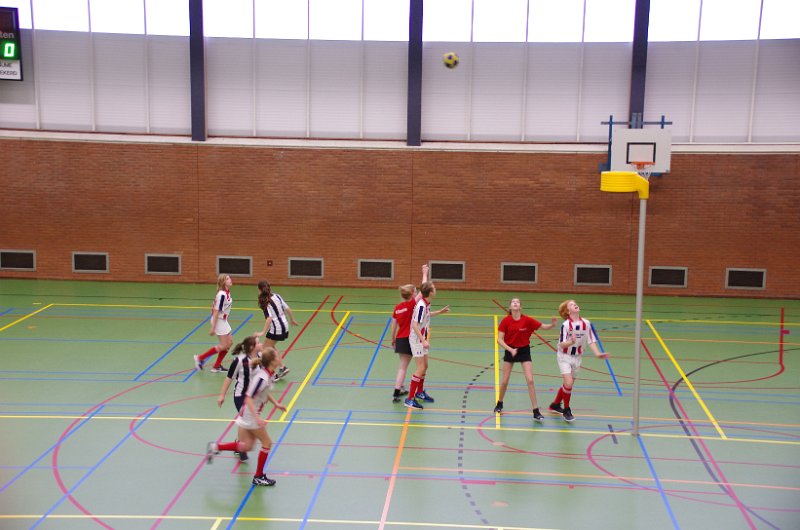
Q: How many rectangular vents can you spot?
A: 11